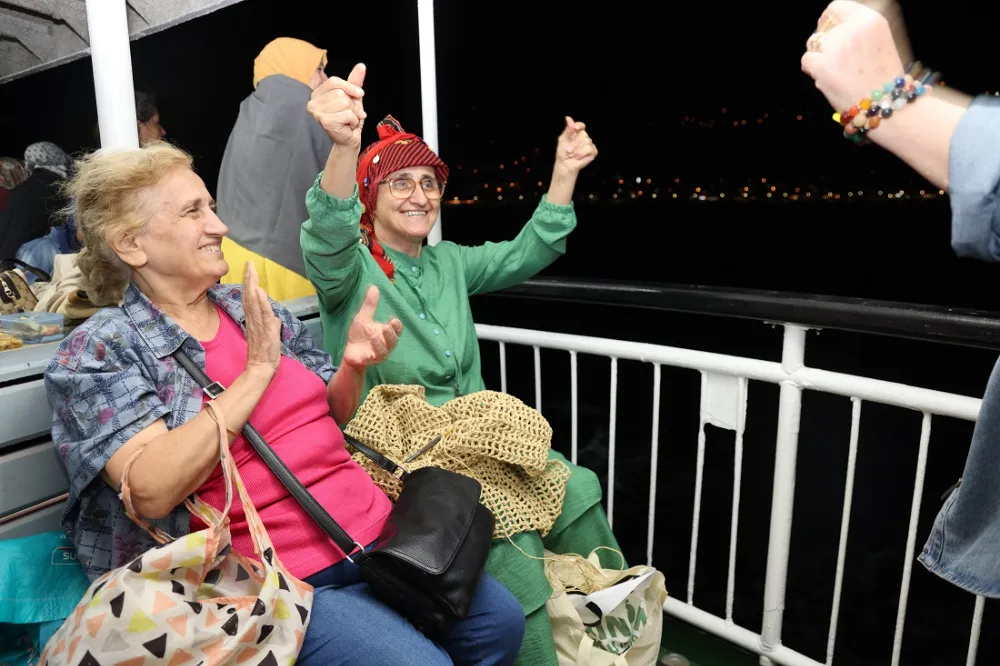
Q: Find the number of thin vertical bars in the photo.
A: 10